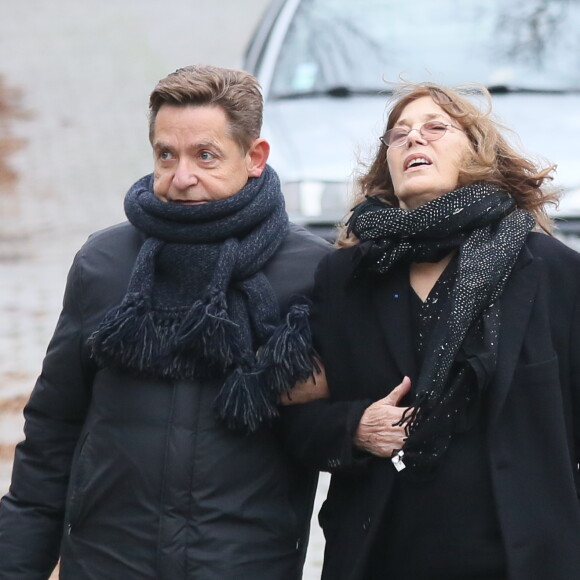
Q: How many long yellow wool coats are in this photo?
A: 0